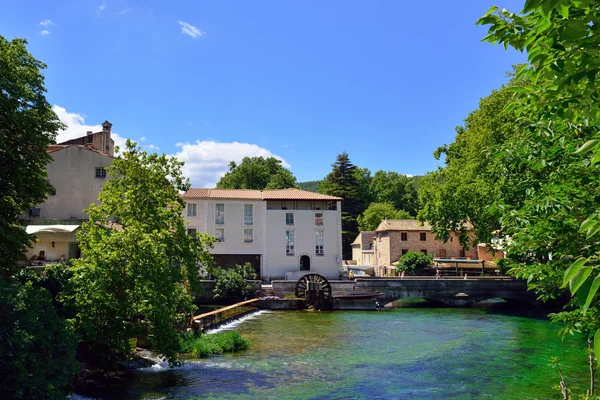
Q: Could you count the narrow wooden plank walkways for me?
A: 1